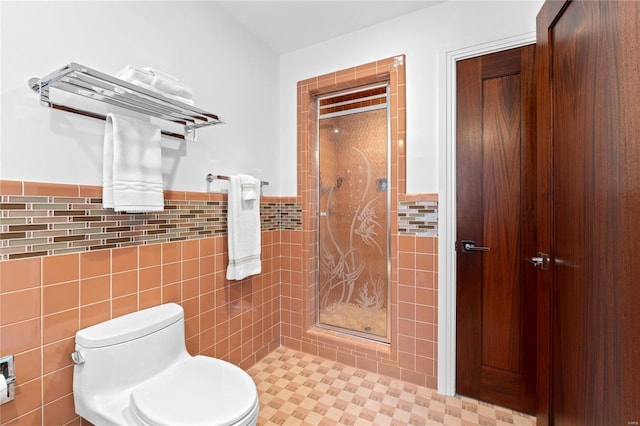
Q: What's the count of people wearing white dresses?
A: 0